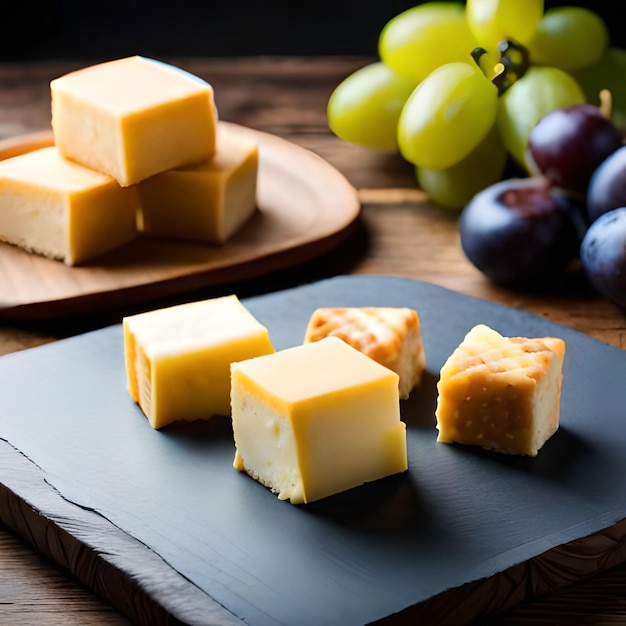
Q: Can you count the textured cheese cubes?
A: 2